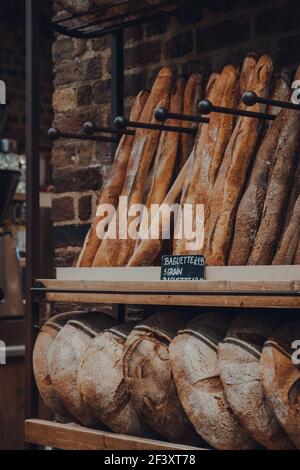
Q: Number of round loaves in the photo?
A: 7